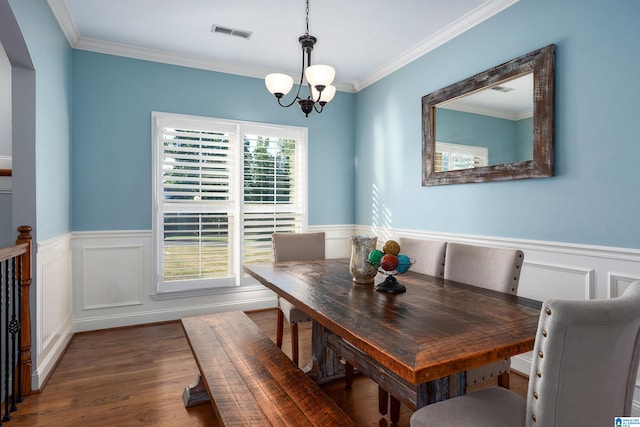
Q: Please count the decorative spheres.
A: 4